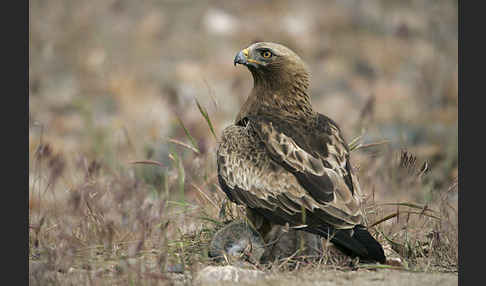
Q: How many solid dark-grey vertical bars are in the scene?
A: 2